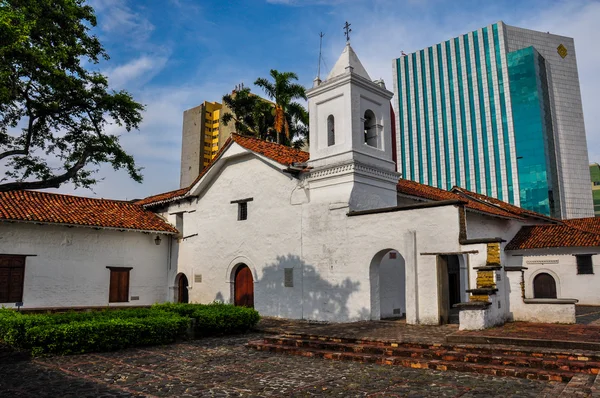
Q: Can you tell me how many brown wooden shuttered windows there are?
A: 2